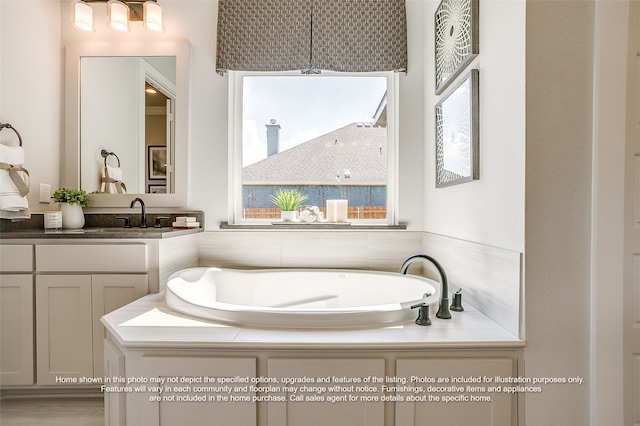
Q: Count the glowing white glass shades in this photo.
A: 3